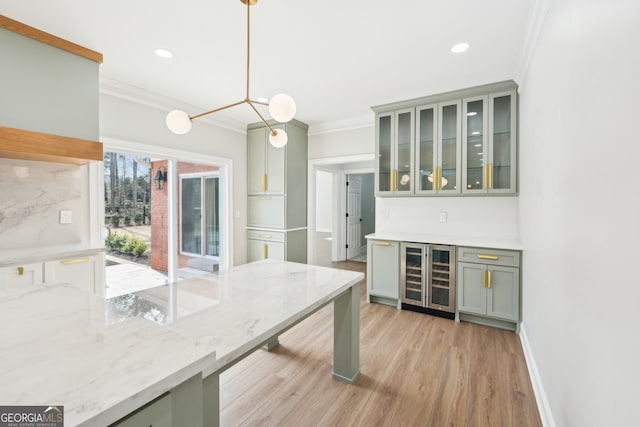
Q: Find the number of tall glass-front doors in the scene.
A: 6